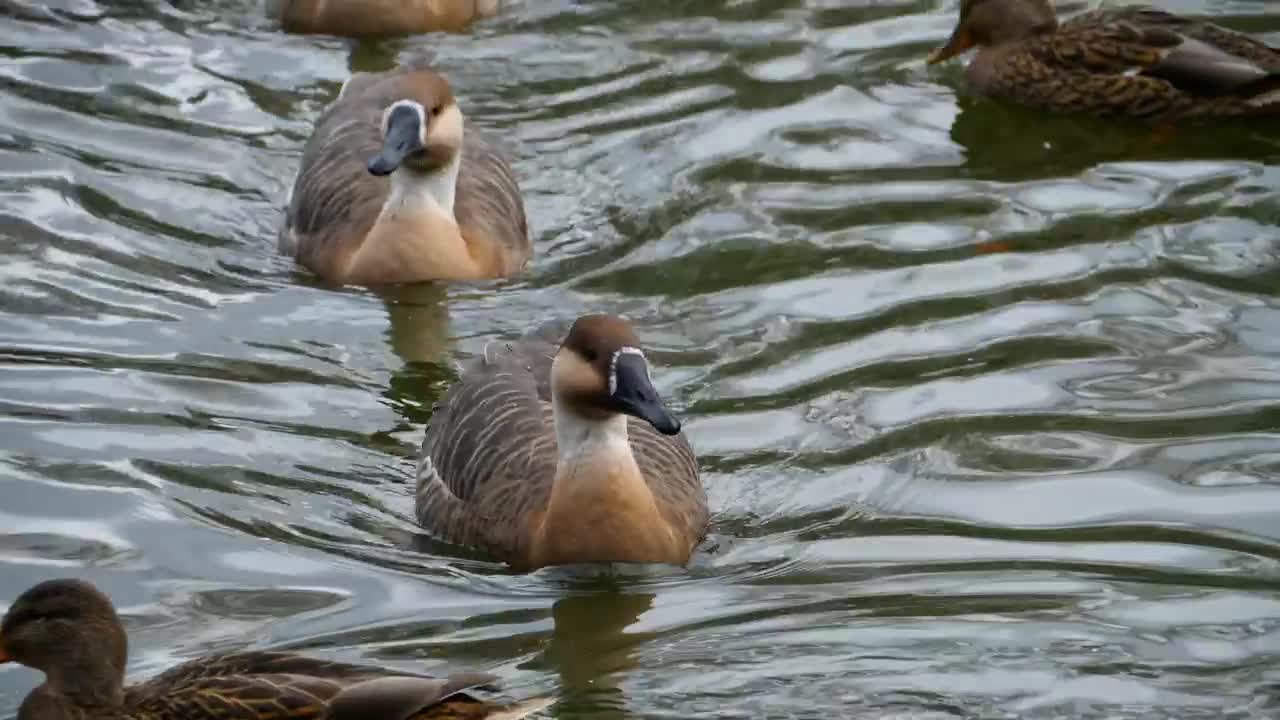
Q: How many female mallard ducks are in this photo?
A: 2